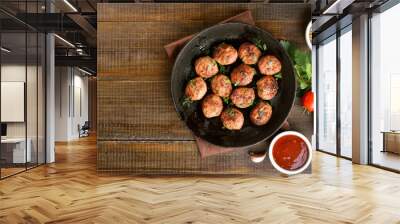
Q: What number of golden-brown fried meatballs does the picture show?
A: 12